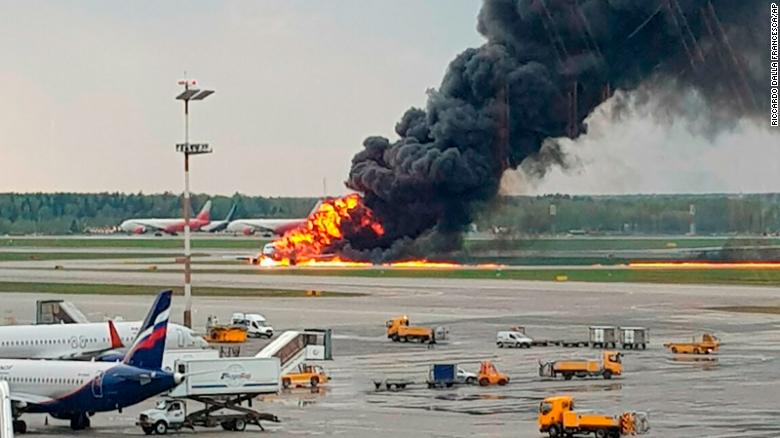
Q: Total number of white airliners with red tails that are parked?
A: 2